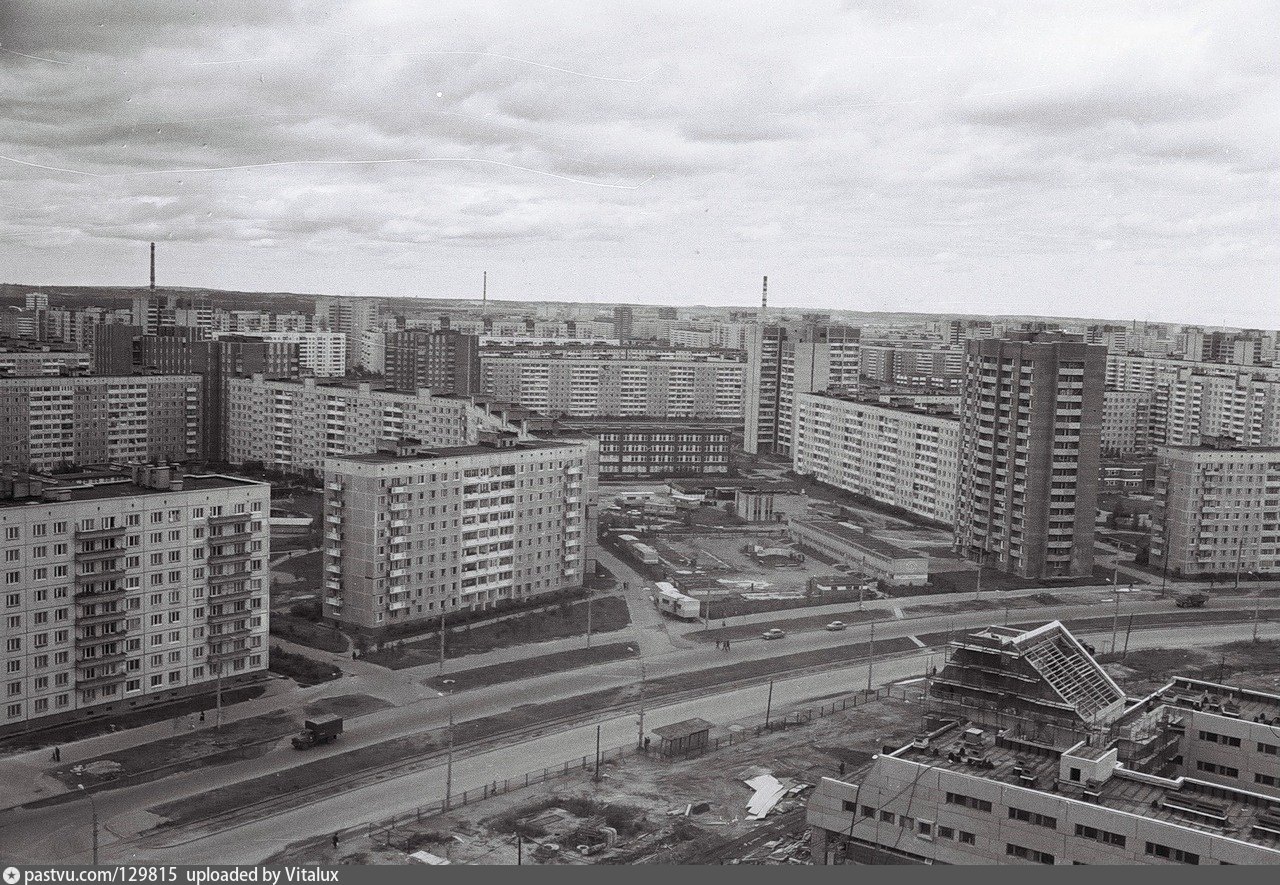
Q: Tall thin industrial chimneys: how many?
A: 3